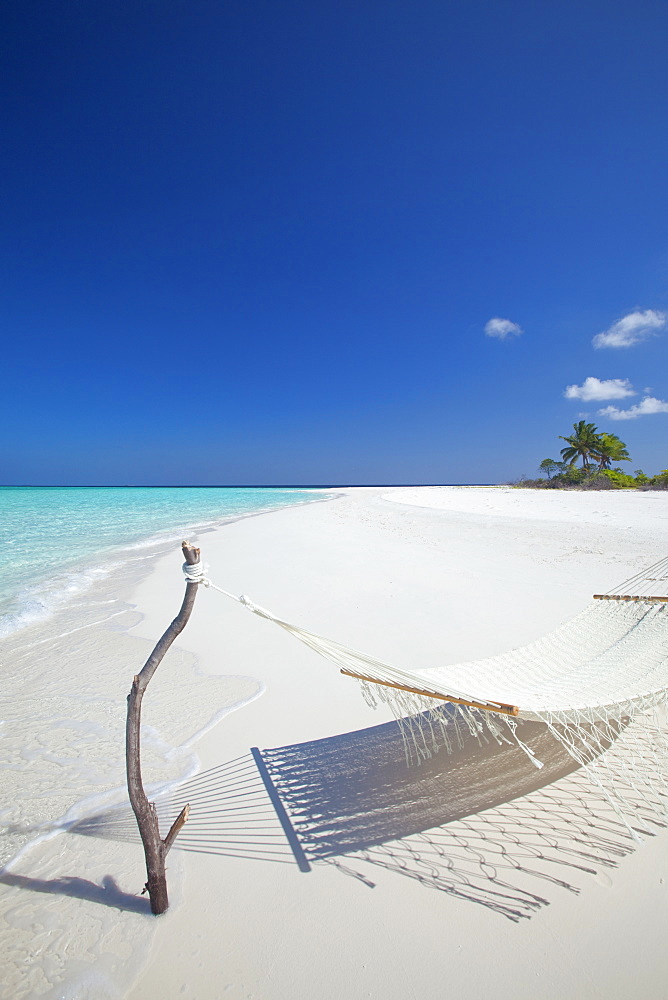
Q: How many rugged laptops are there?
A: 0